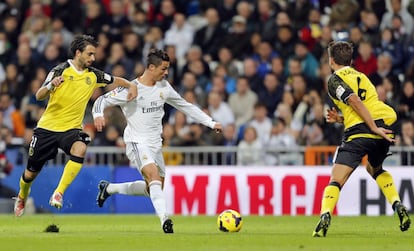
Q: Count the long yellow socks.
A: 4